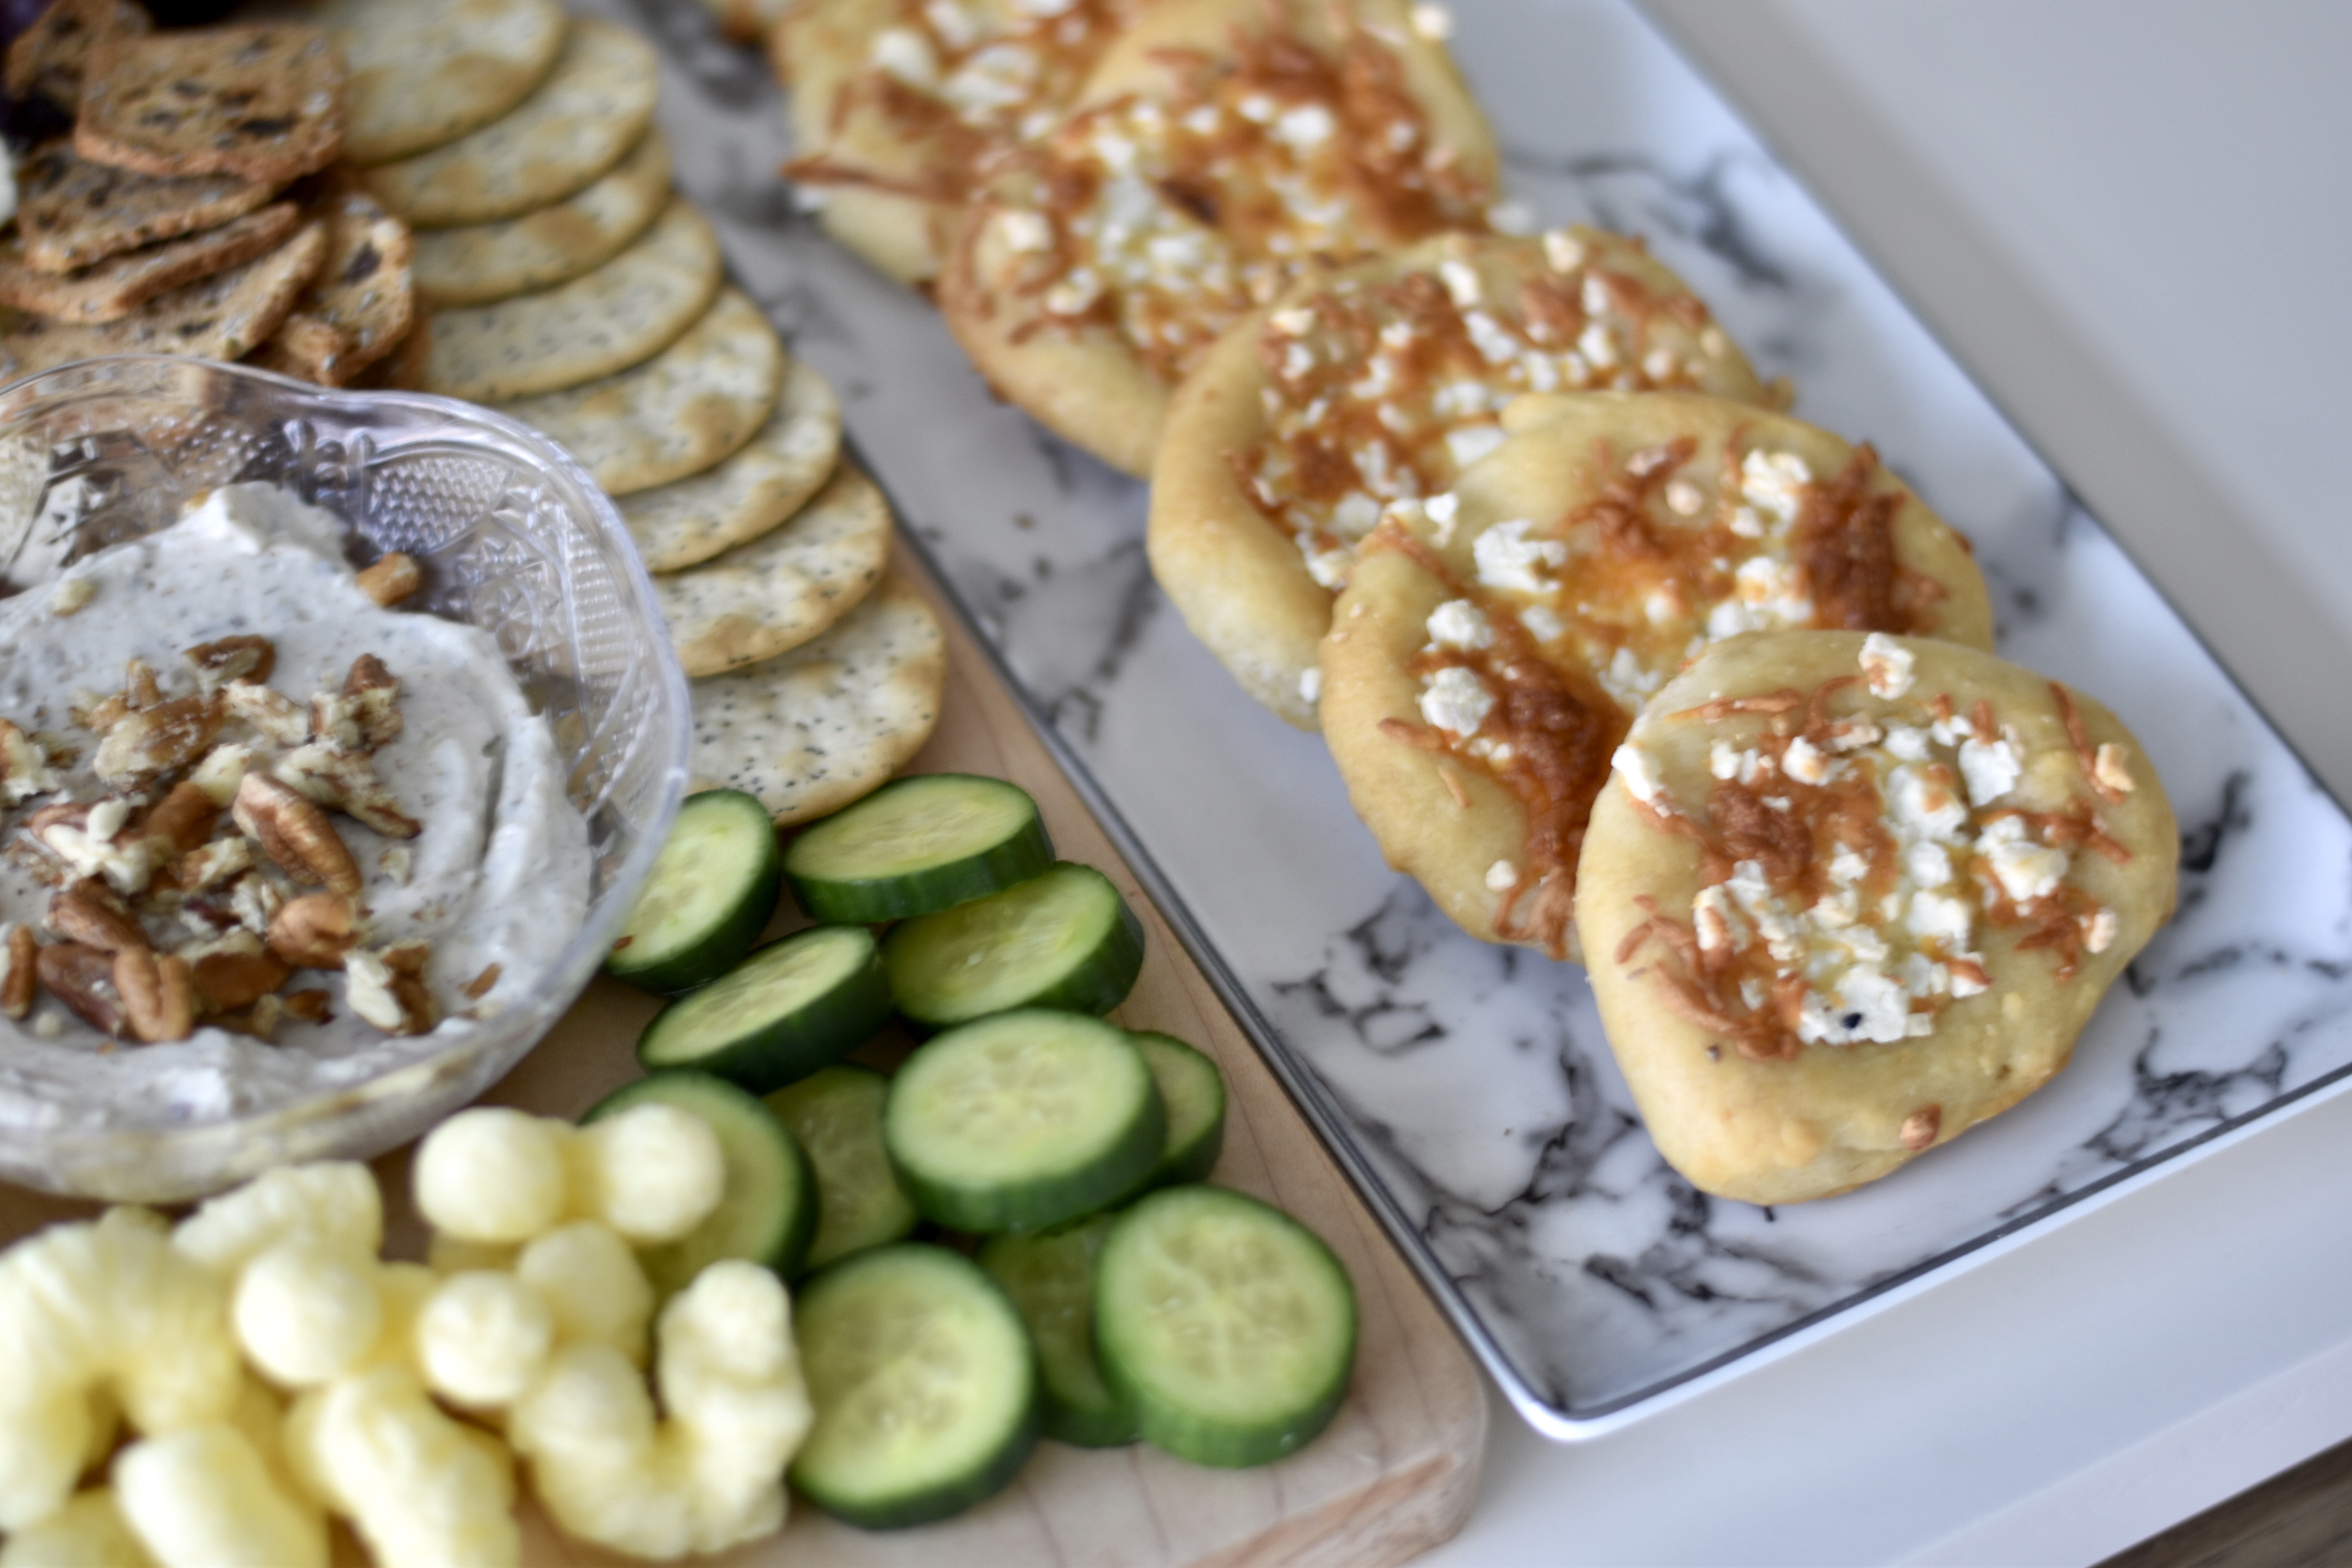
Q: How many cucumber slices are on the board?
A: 11